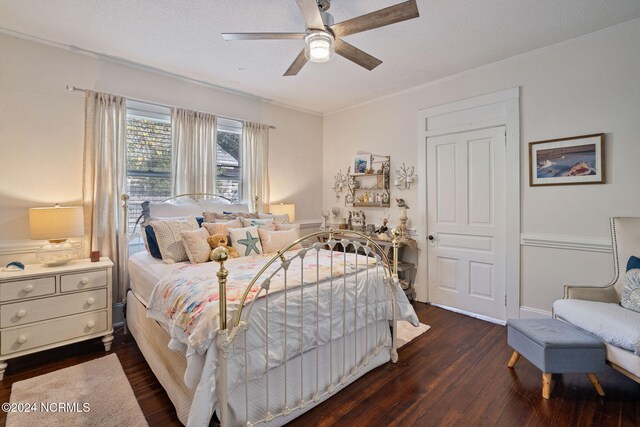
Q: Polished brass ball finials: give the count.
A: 4